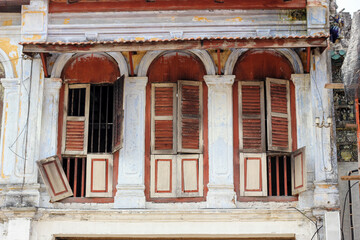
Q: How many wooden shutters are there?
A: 12